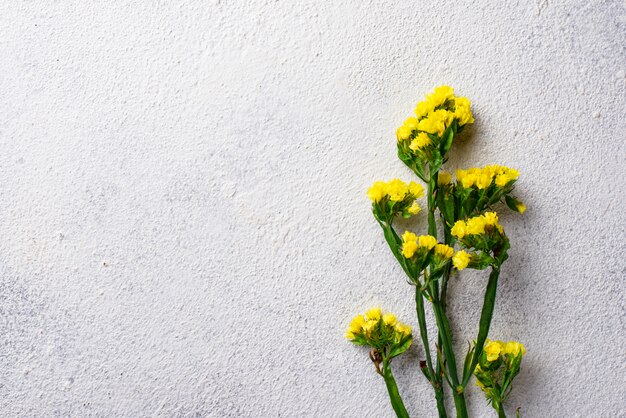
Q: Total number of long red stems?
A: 0